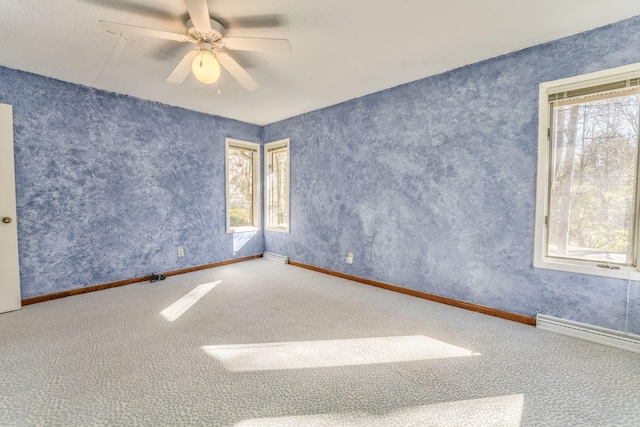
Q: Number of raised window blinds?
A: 3